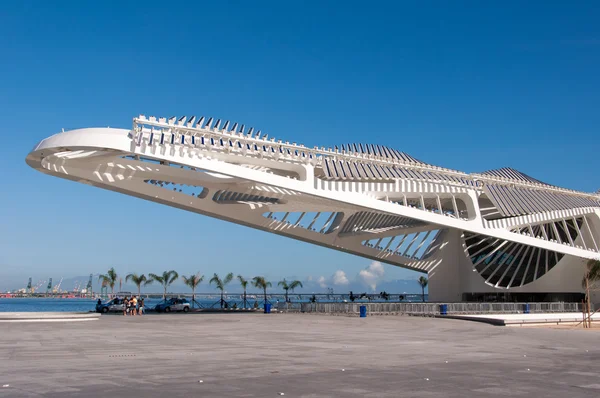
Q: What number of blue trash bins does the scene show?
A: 4